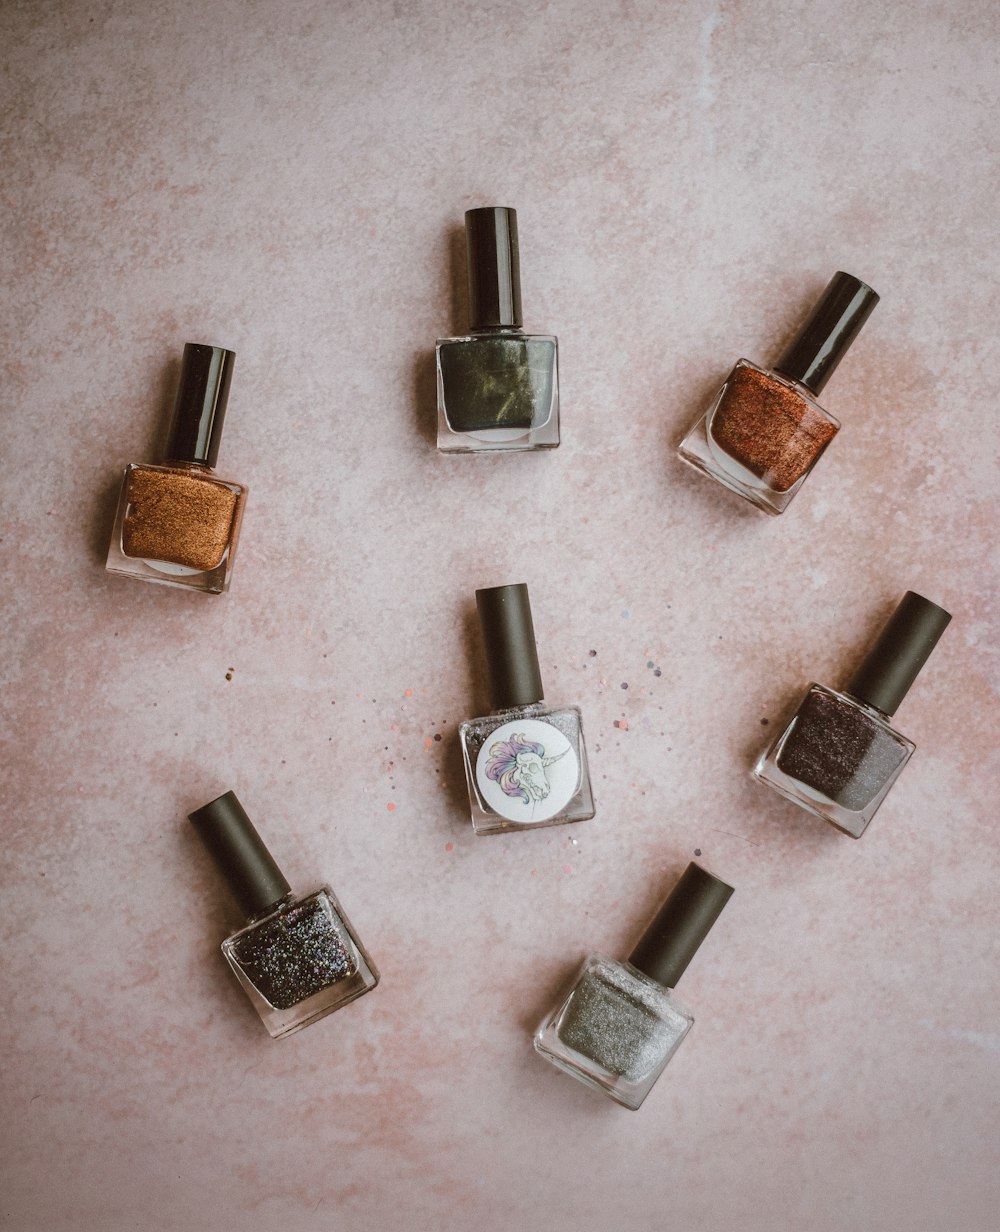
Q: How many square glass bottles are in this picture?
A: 7